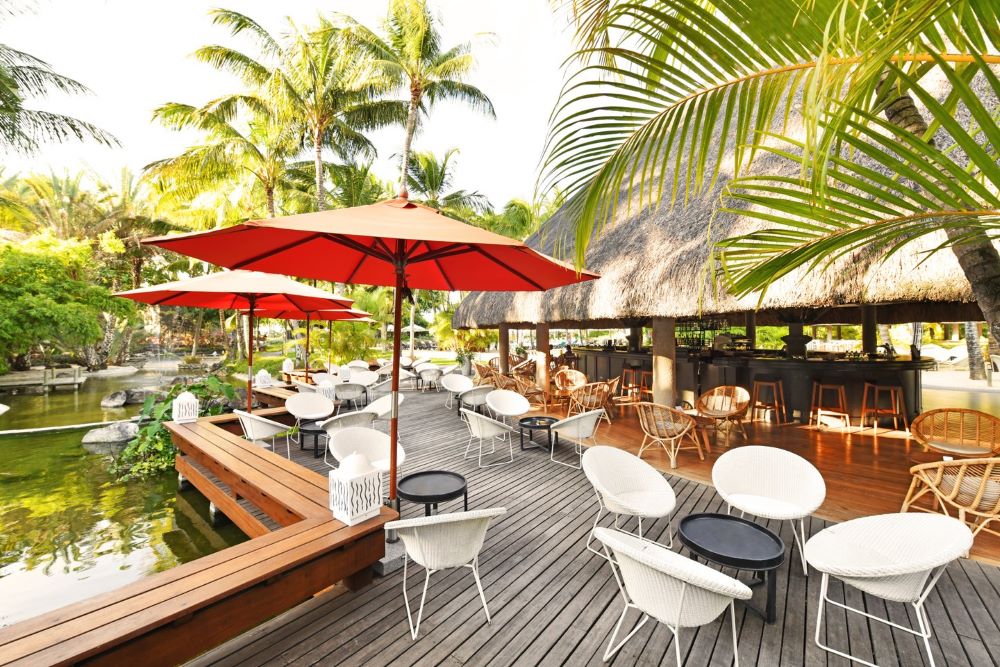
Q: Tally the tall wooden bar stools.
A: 5